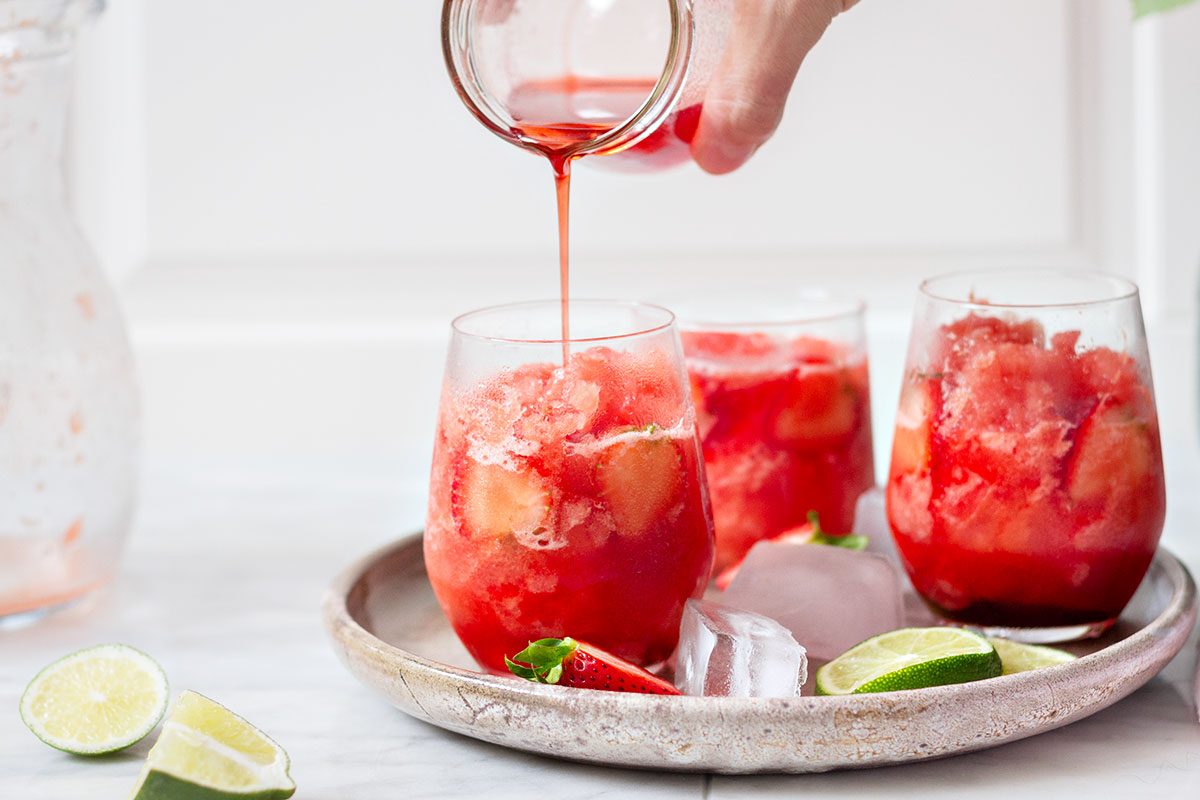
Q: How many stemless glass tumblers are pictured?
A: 3